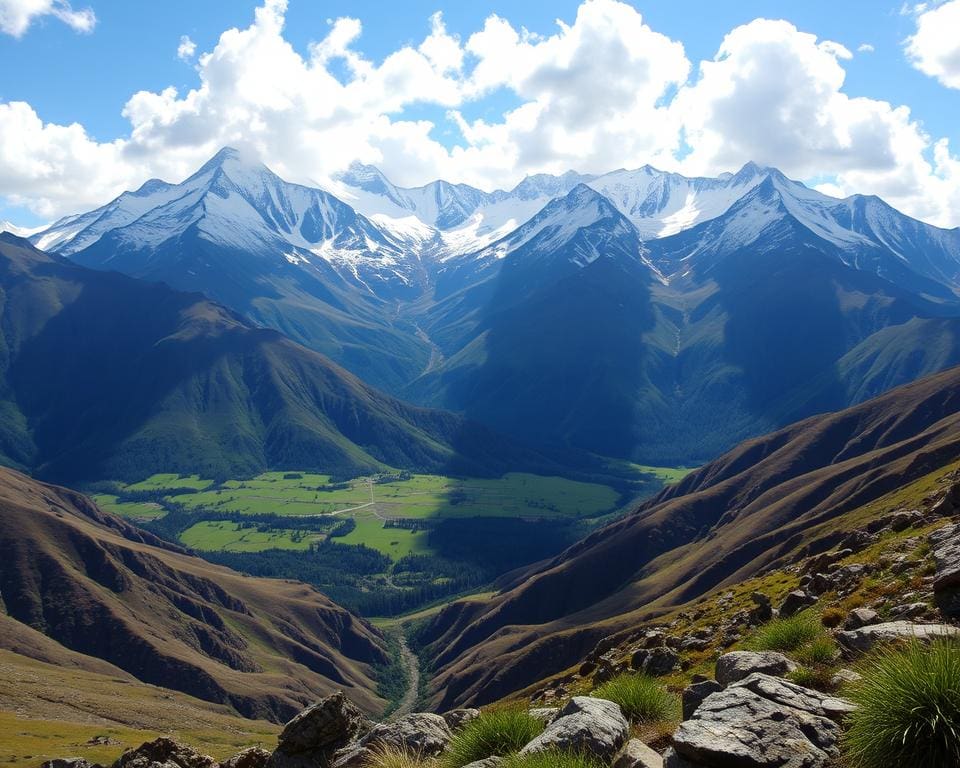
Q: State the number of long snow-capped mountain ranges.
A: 1